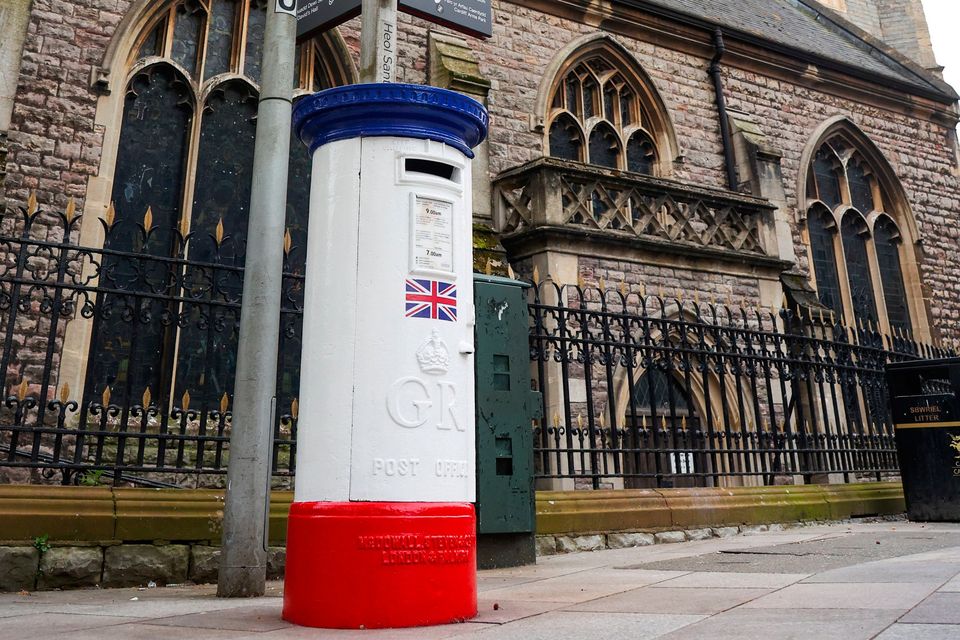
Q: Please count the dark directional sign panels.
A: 2